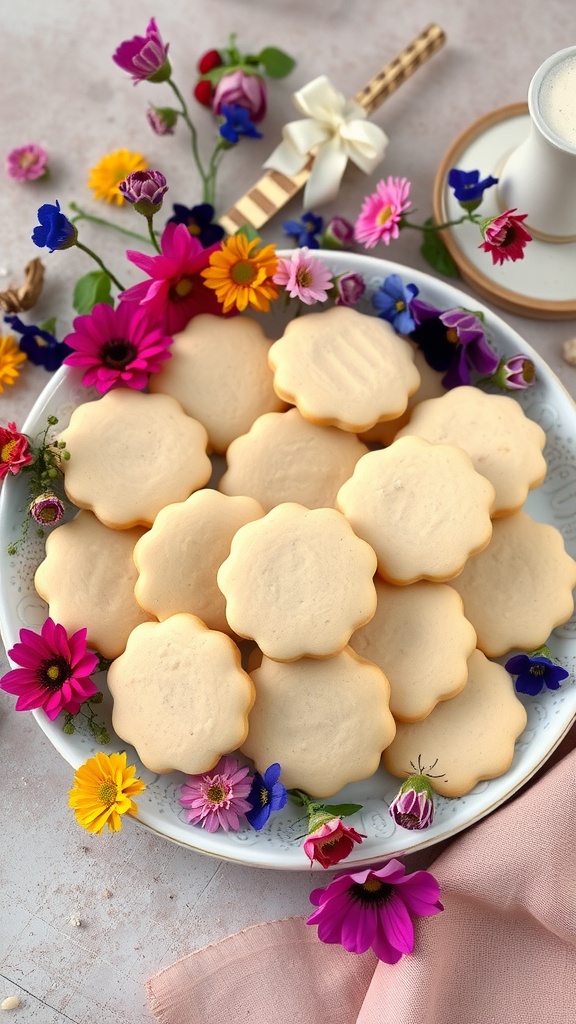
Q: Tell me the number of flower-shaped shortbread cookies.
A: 15